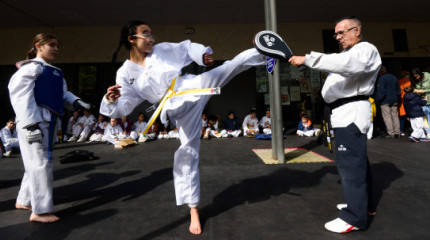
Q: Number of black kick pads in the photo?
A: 1